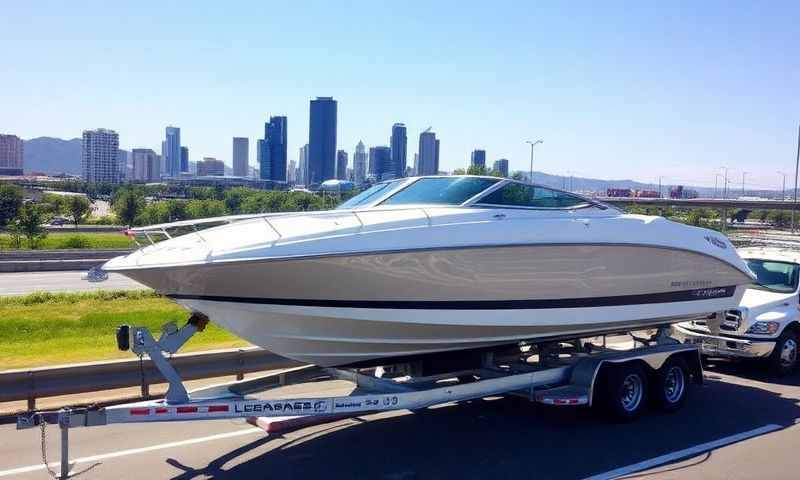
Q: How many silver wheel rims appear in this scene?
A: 3